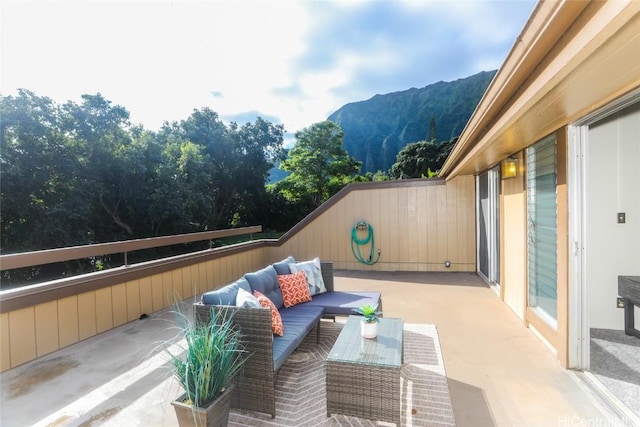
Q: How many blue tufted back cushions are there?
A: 3